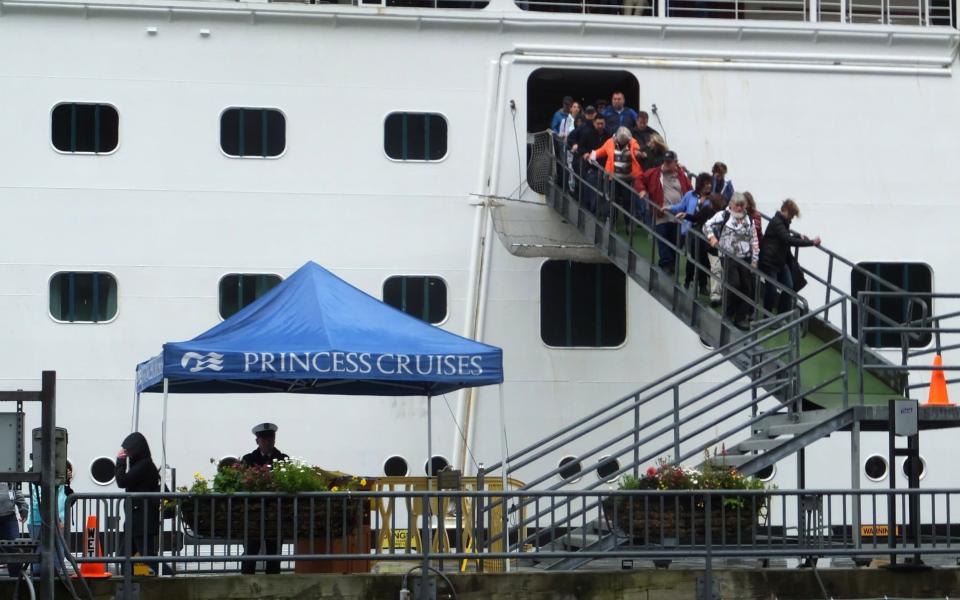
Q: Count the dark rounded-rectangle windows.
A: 8